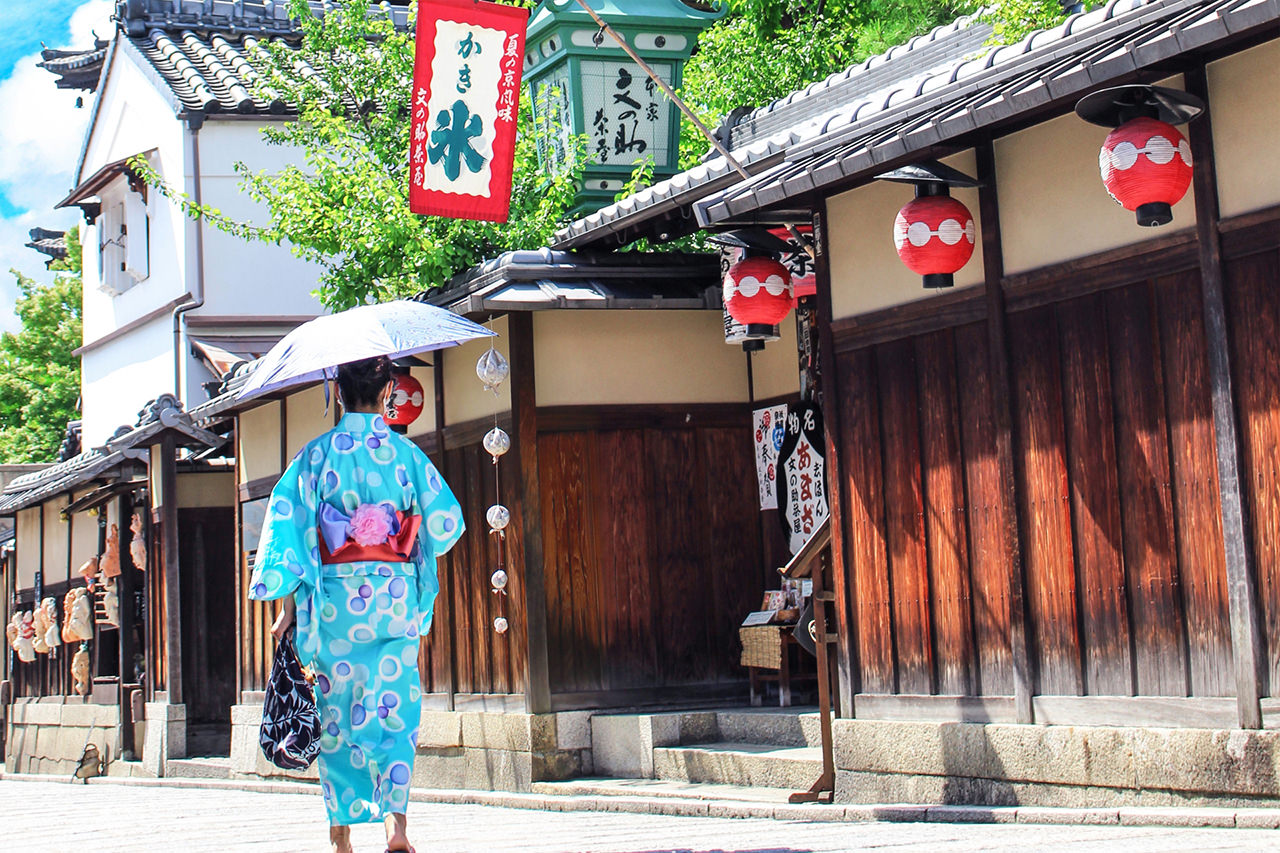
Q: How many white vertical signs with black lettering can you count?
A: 2